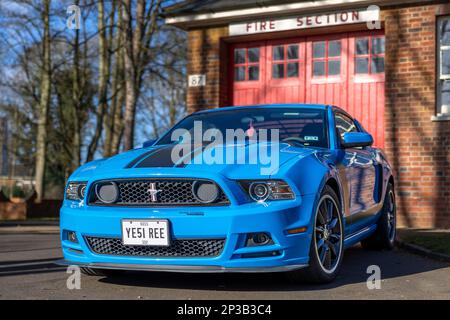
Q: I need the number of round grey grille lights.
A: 2